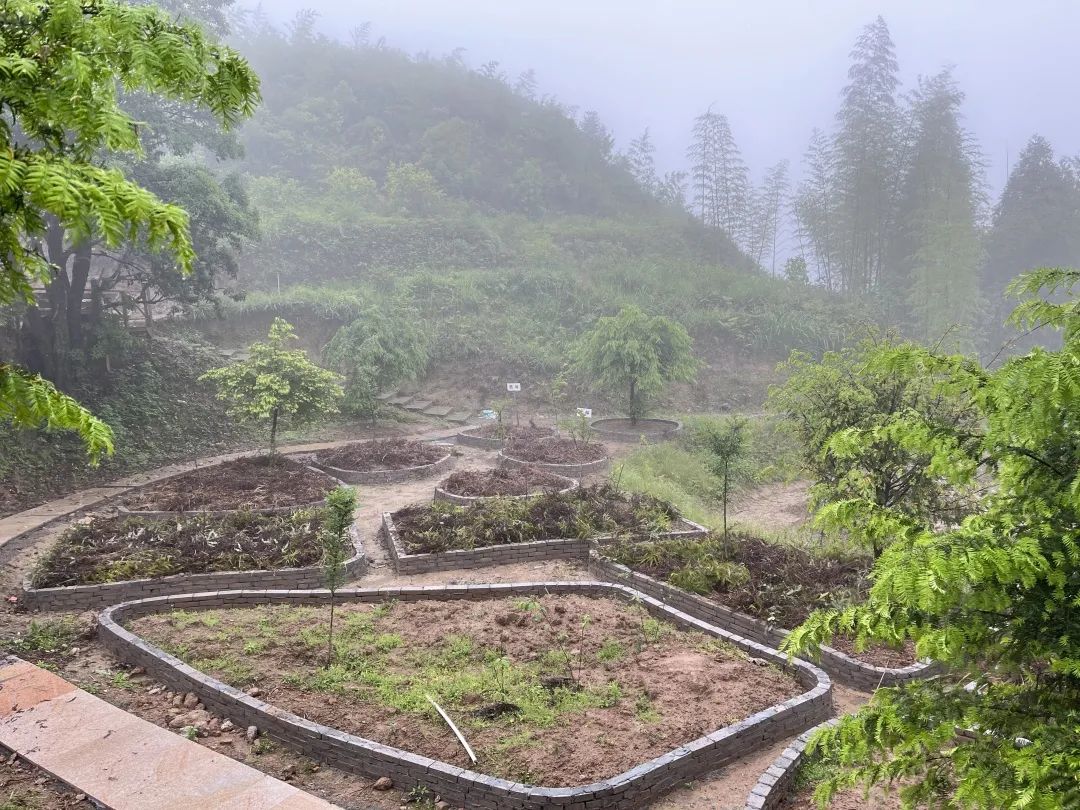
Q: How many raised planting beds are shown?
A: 11